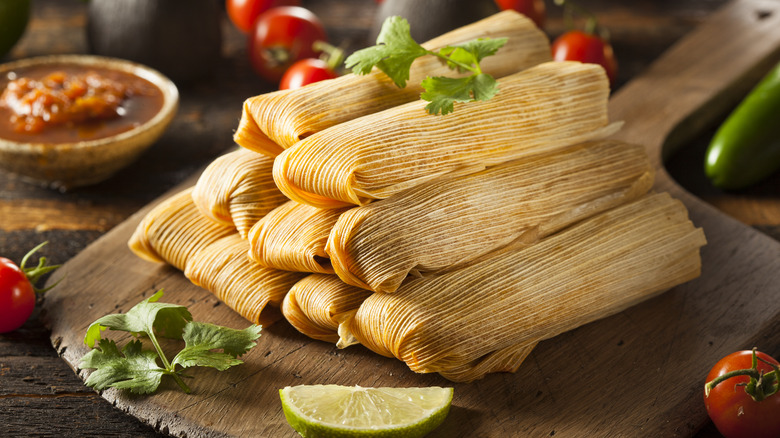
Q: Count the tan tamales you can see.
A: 9